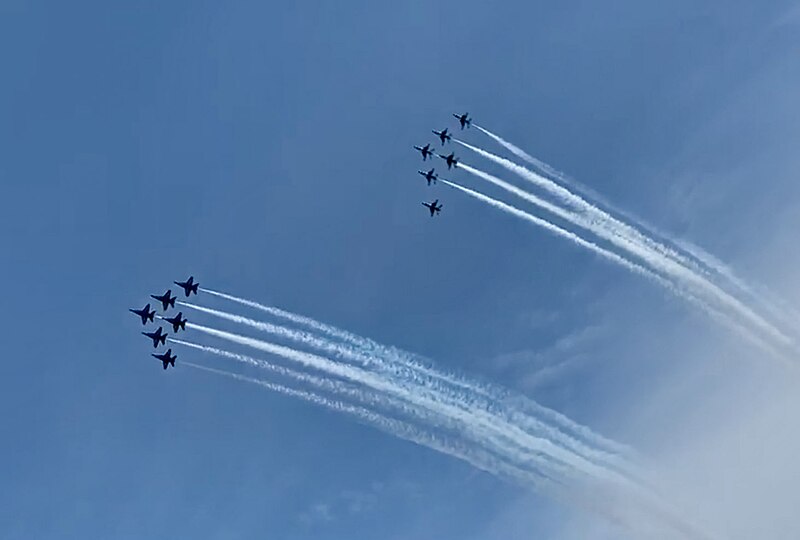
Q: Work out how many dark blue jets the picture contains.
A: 12